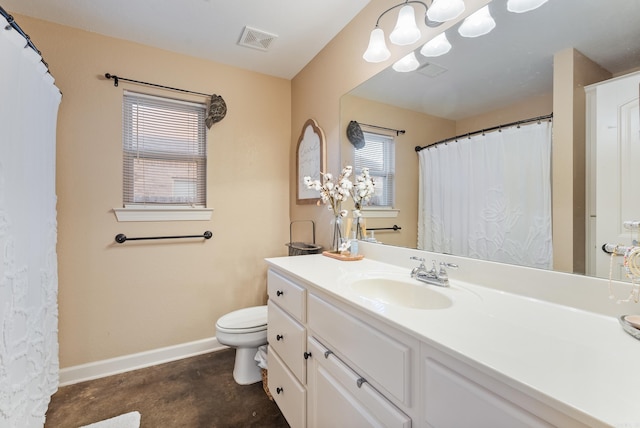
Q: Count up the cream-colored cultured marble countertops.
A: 1